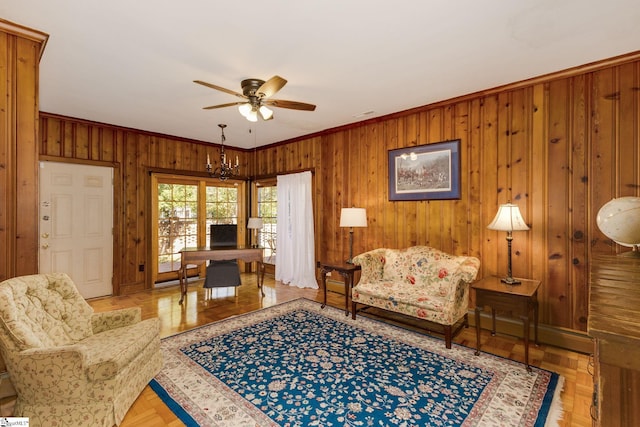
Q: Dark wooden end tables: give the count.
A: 2